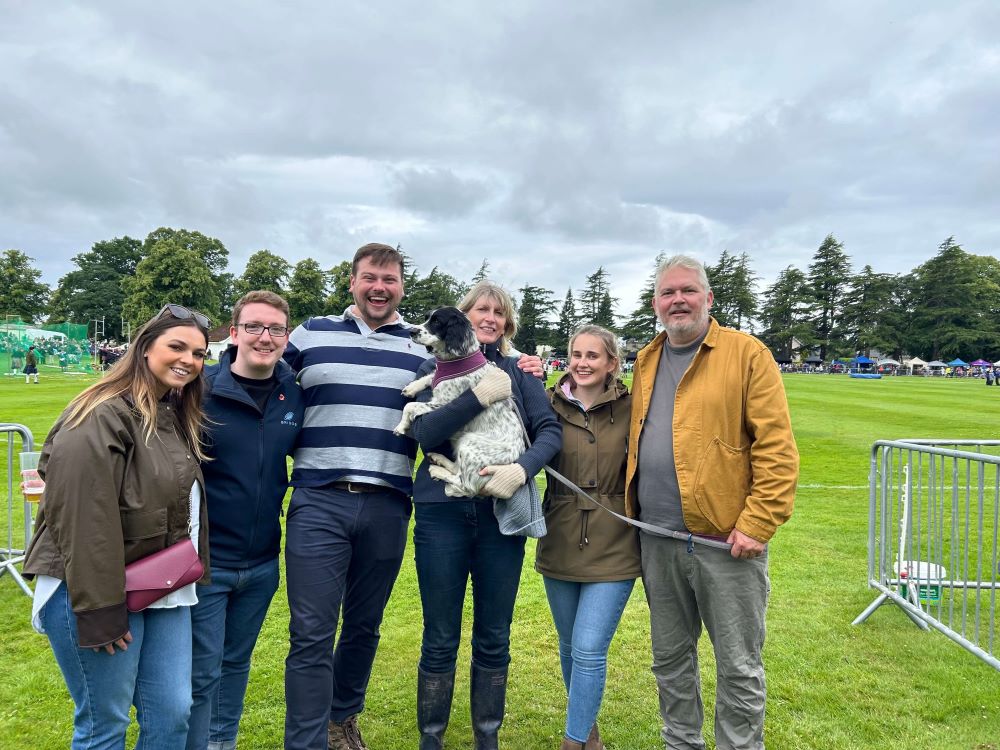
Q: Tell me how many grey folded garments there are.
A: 1